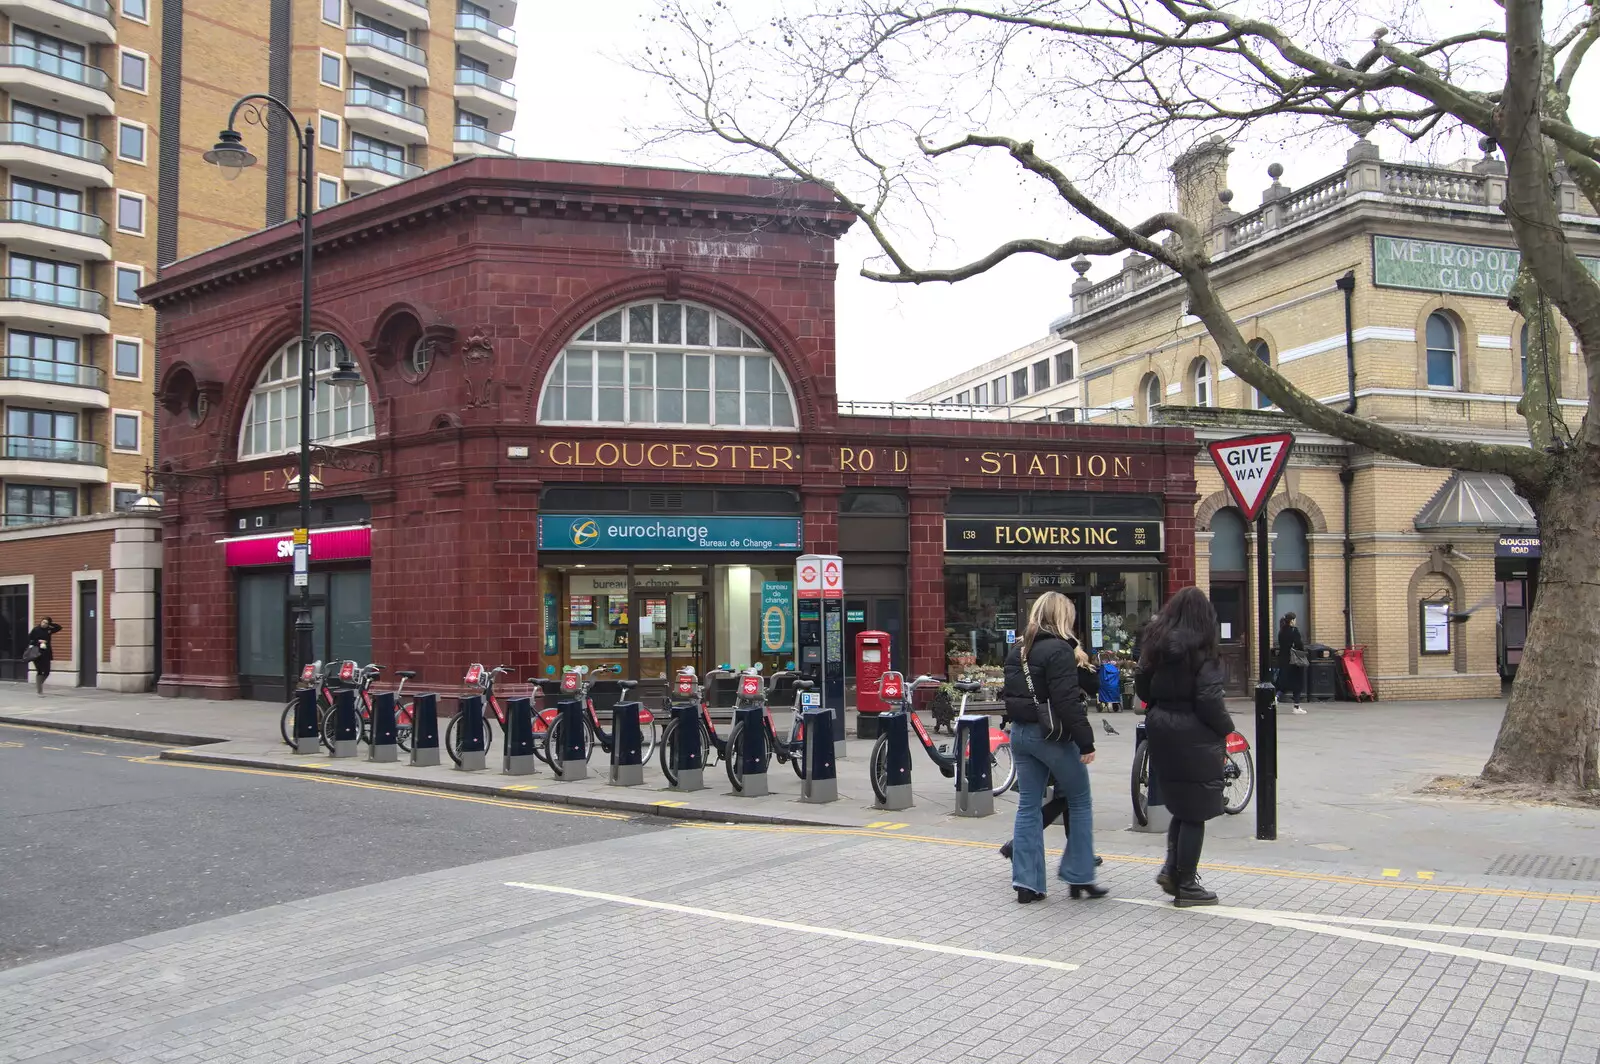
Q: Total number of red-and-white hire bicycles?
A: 8